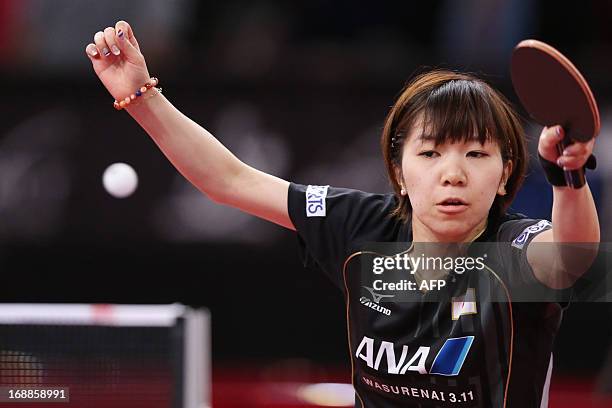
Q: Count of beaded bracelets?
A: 1